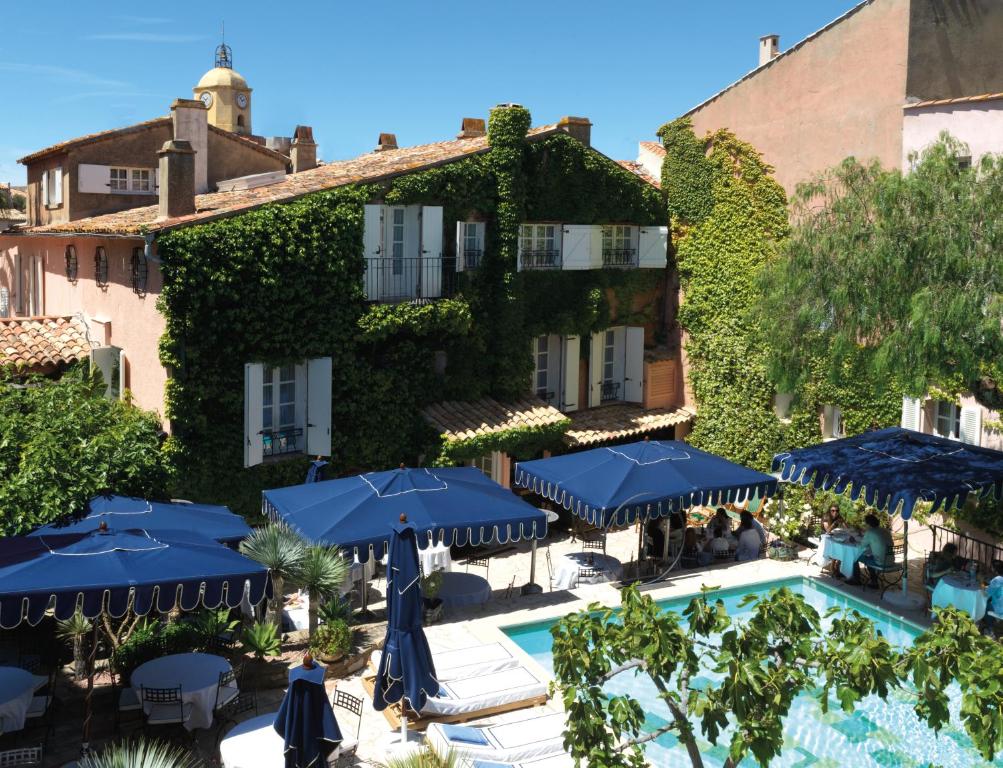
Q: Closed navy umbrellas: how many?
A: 3